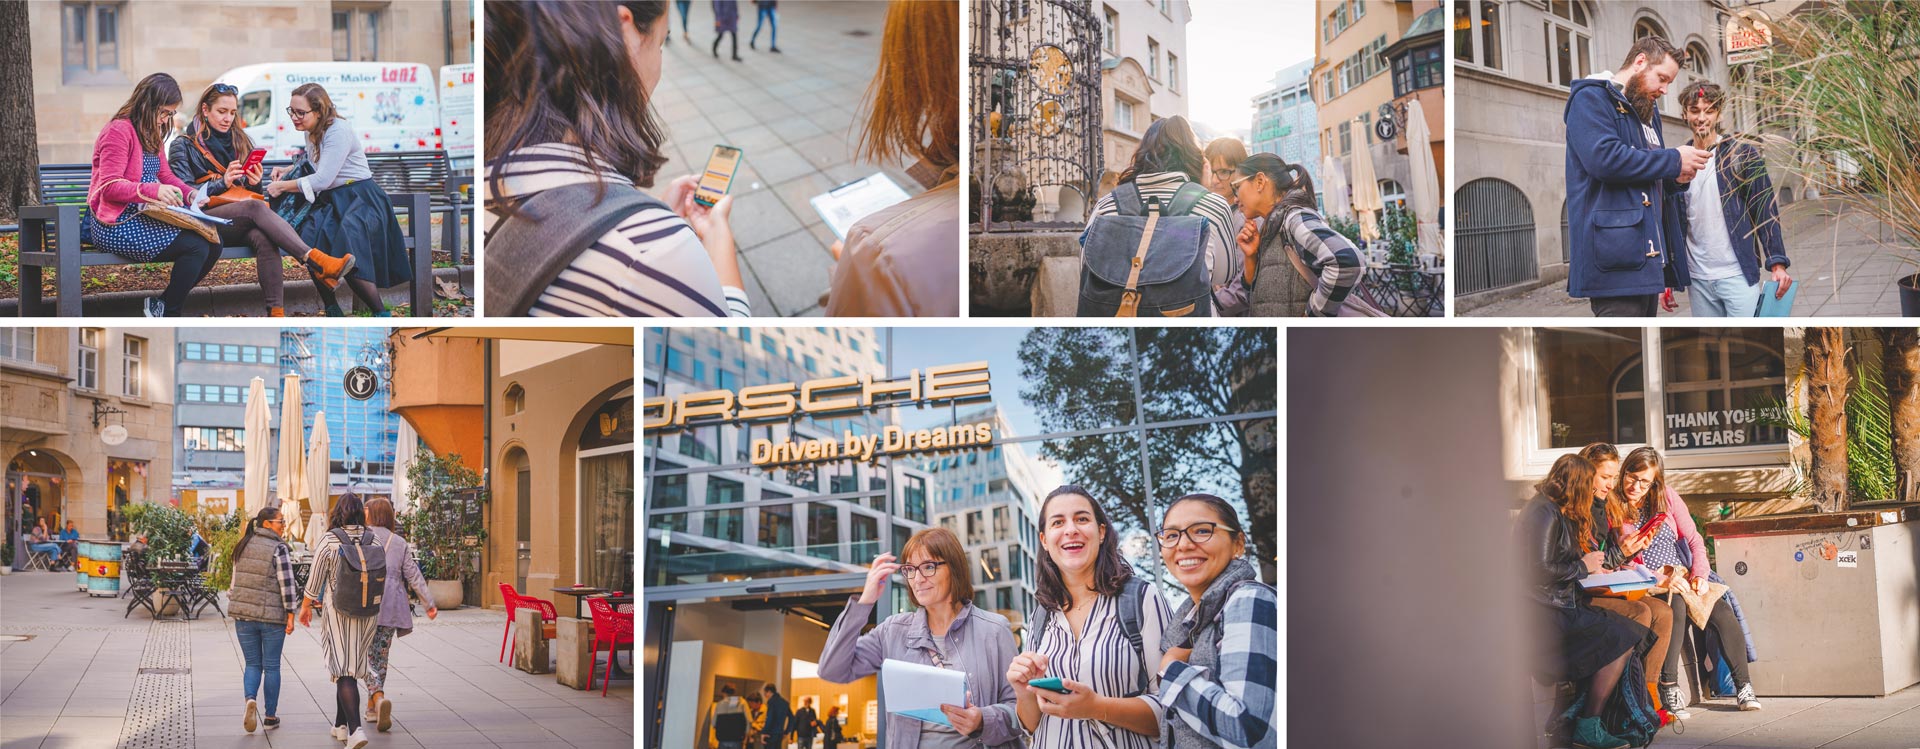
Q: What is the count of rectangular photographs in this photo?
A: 7